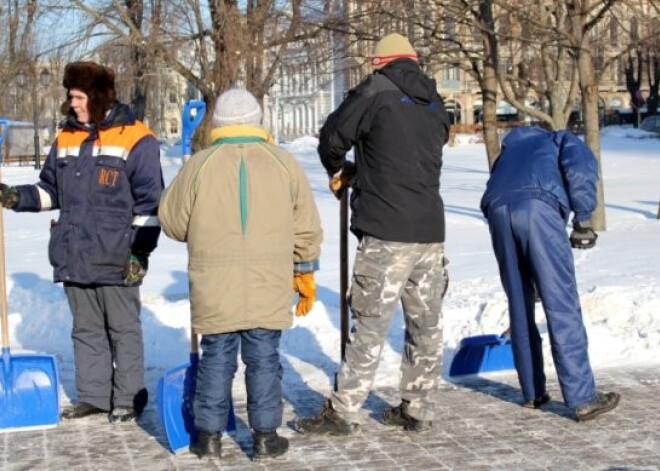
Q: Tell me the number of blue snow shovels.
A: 3